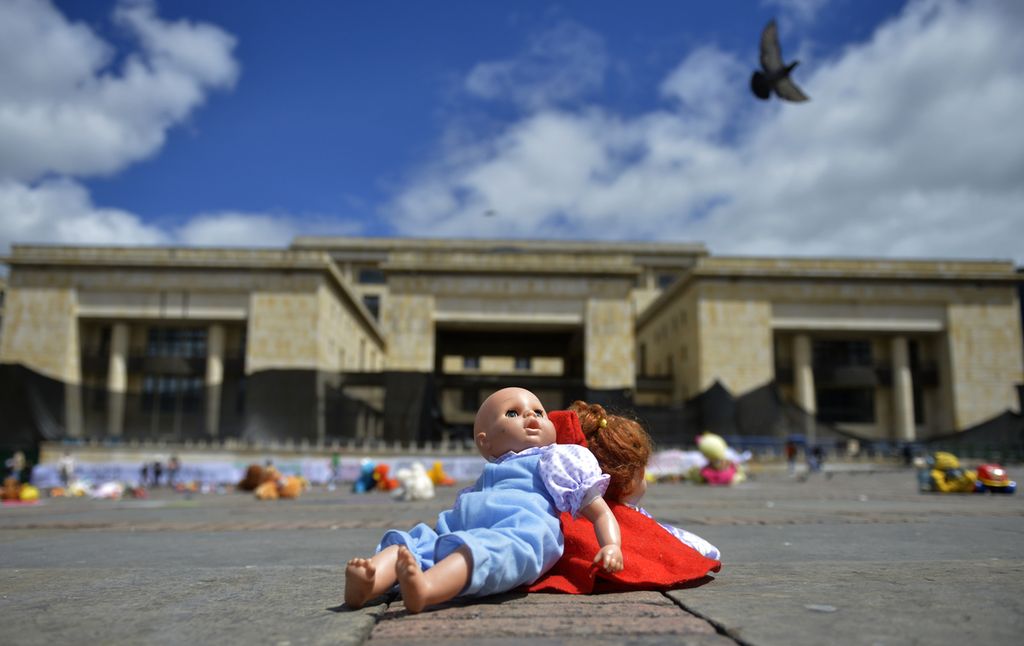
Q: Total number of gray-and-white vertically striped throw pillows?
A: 0